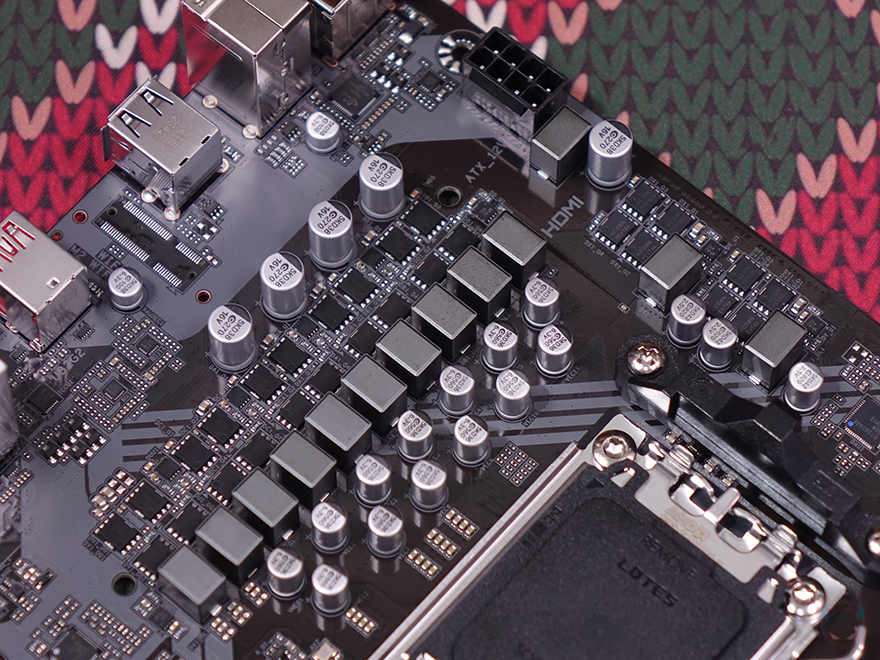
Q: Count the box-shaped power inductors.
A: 13